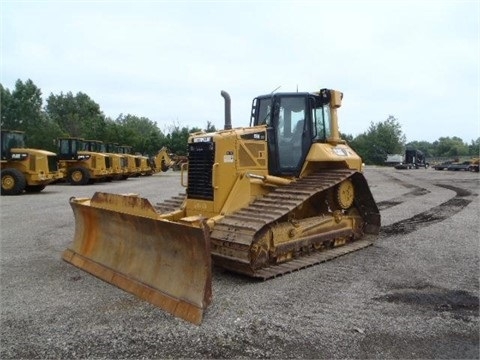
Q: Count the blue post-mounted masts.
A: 0